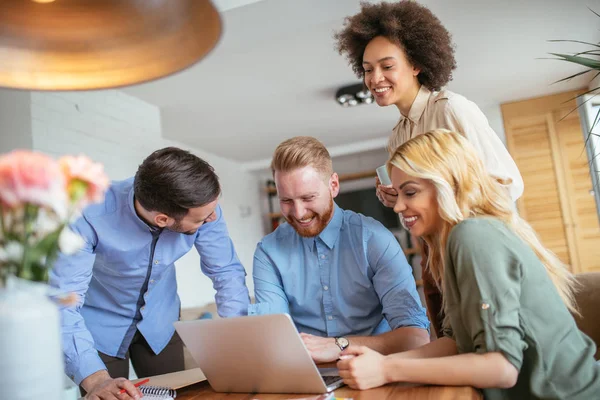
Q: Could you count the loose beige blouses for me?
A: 1